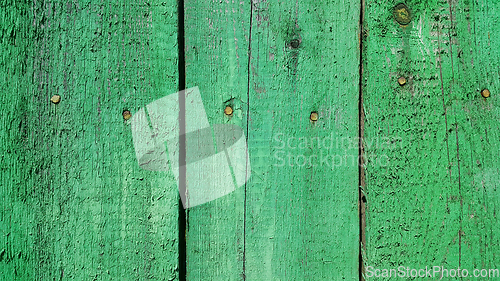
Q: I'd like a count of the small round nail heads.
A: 6